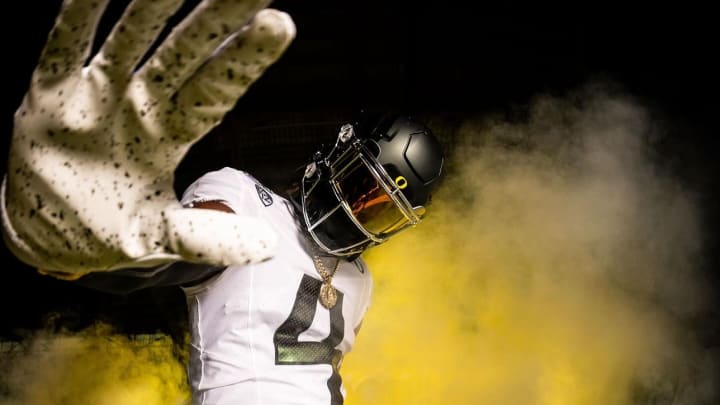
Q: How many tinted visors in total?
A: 1